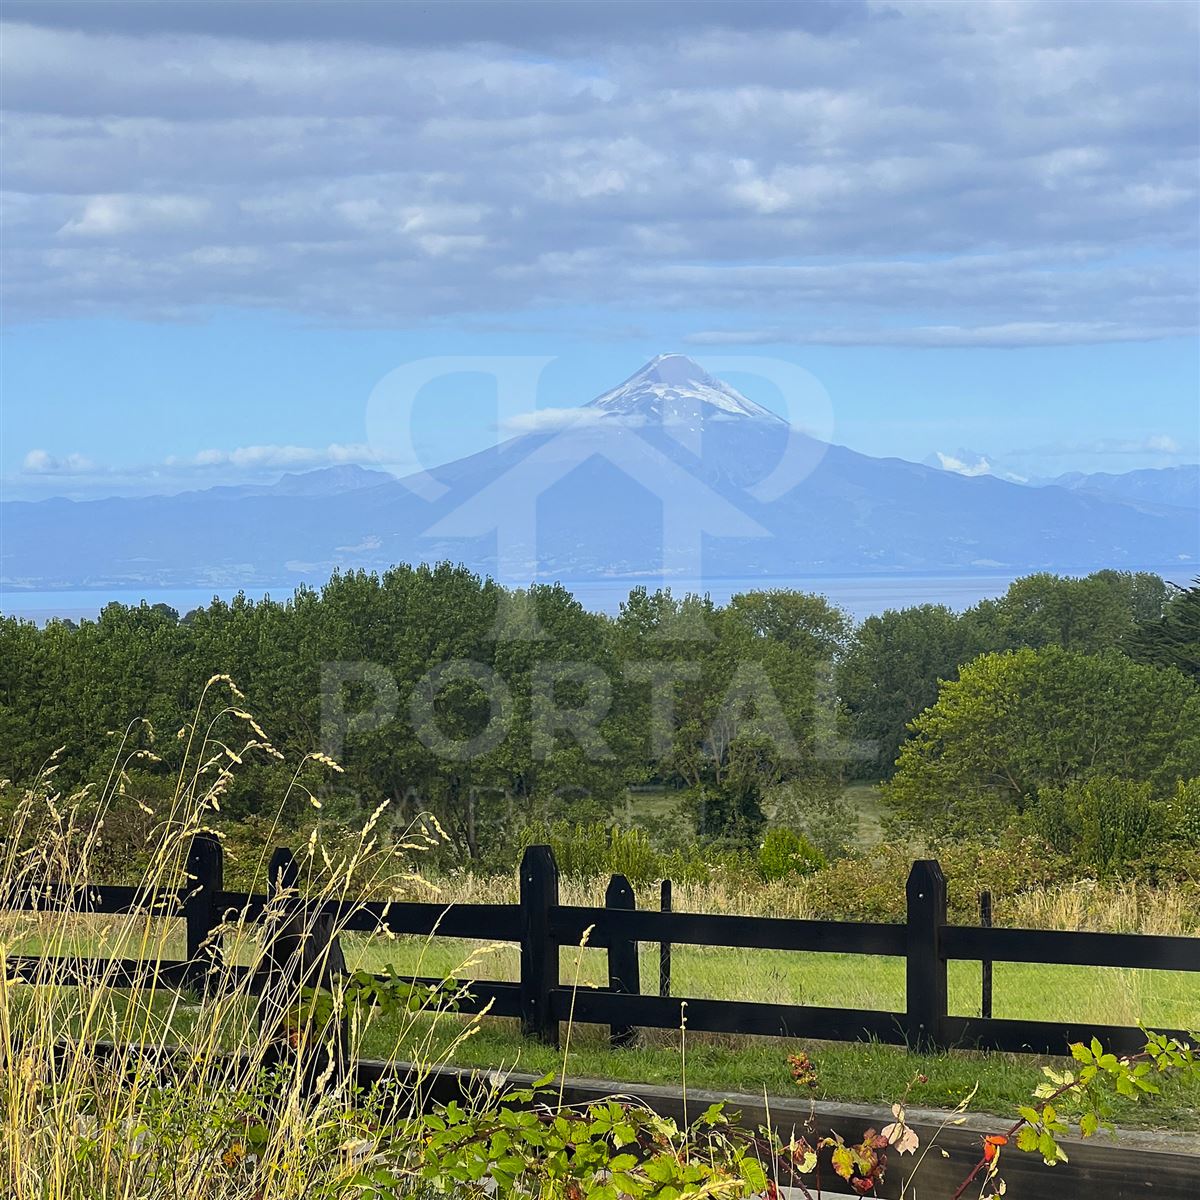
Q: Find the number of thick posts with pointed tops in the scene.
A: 5